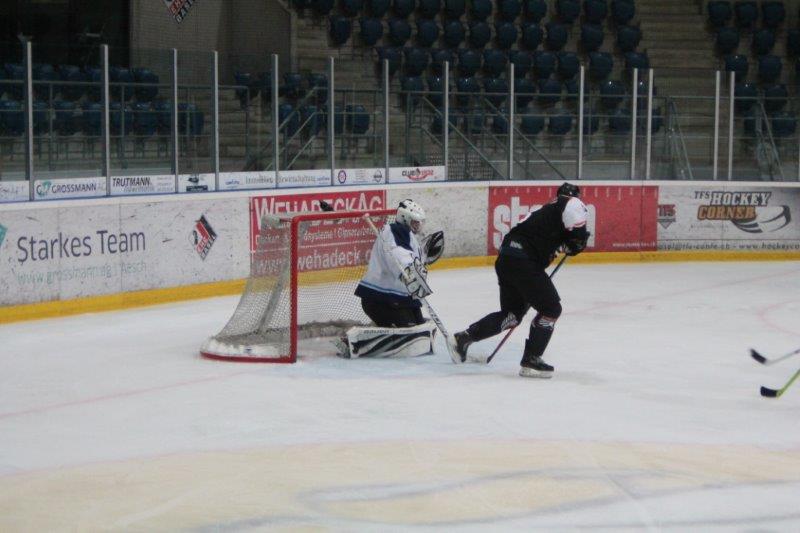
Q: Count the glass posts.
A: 14